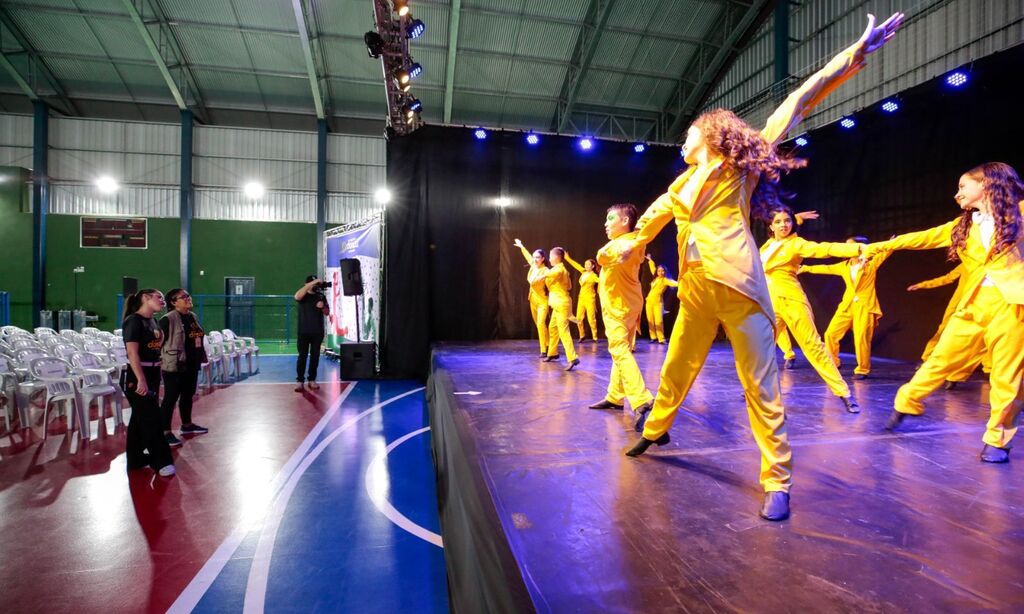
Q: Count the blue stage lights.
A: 11